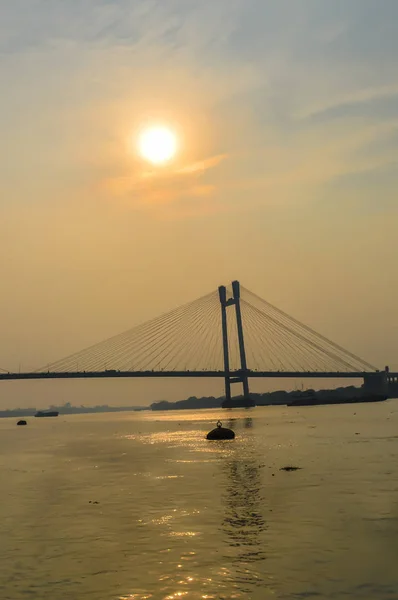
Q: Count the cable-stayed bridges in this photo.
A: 1